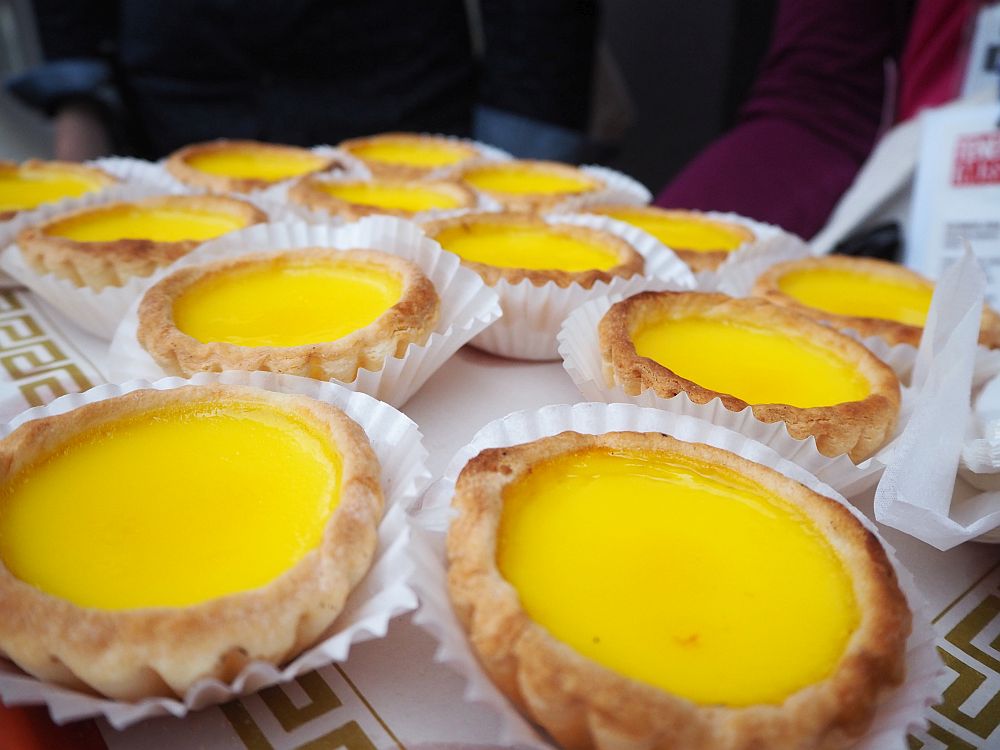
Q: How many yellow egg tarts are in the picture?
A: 13